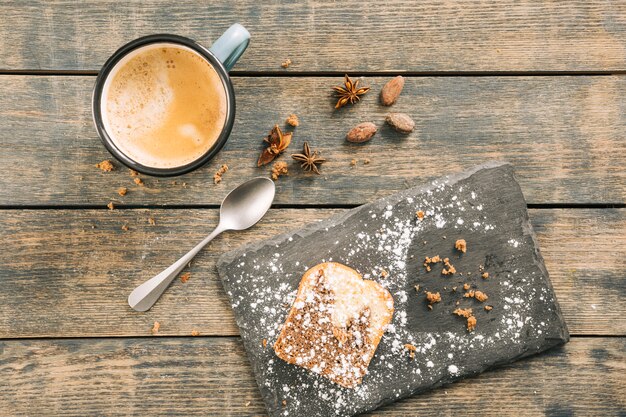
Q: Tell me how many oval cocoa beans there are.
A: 3